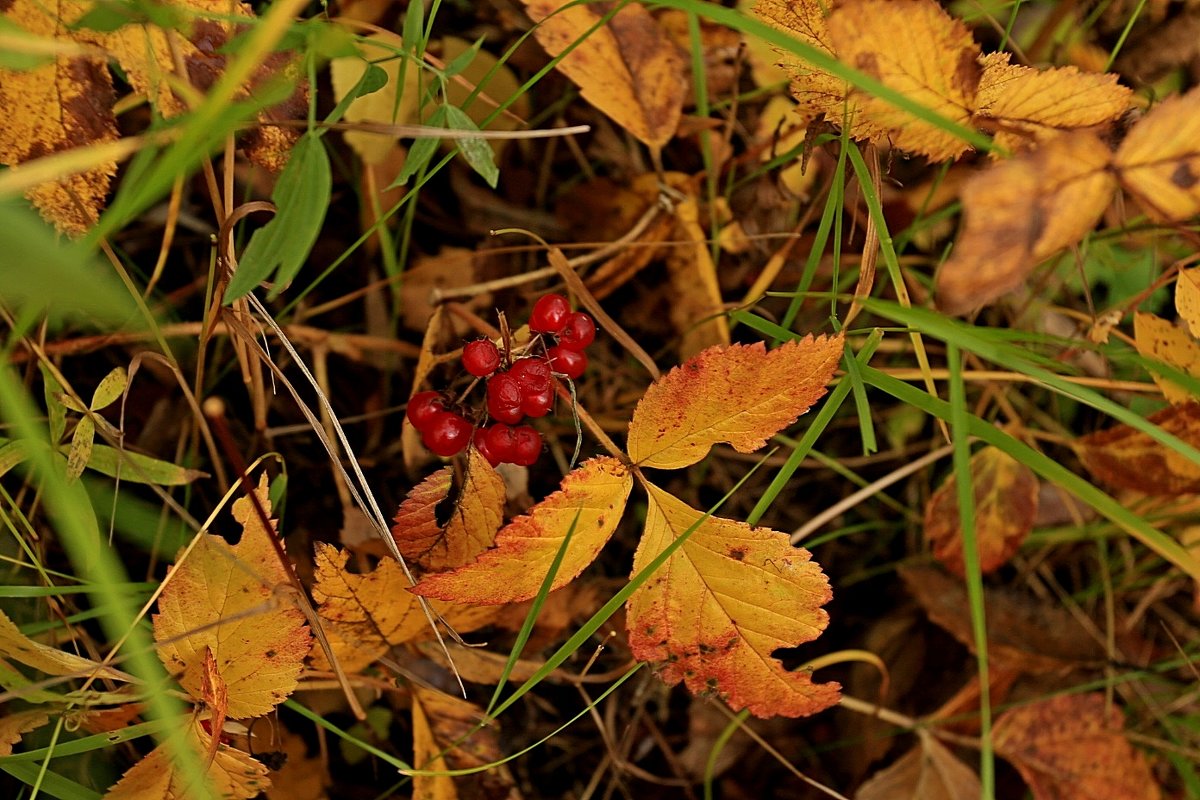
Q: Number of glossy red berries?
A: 12